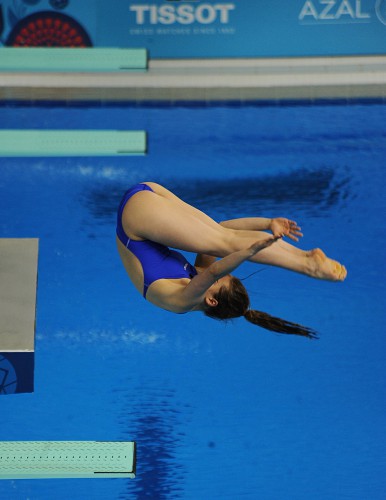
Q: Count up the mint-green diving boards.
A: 3